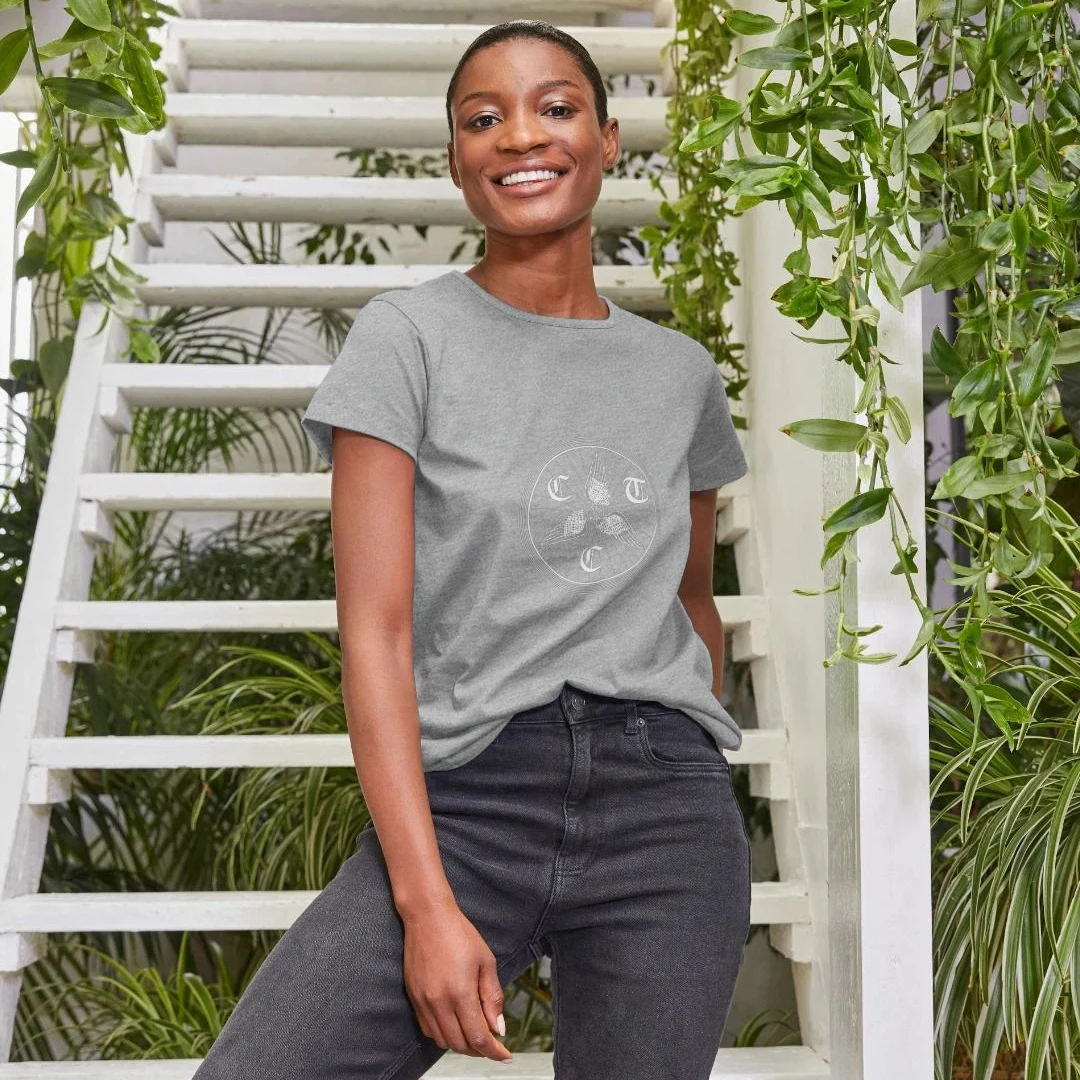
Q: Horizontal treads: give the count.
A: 11